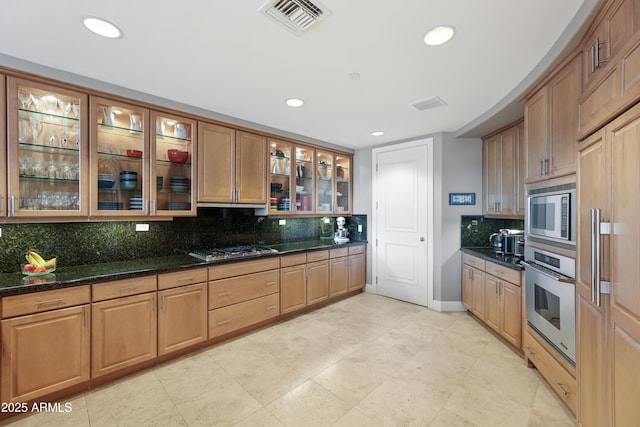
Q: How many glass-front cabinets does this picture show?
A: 7